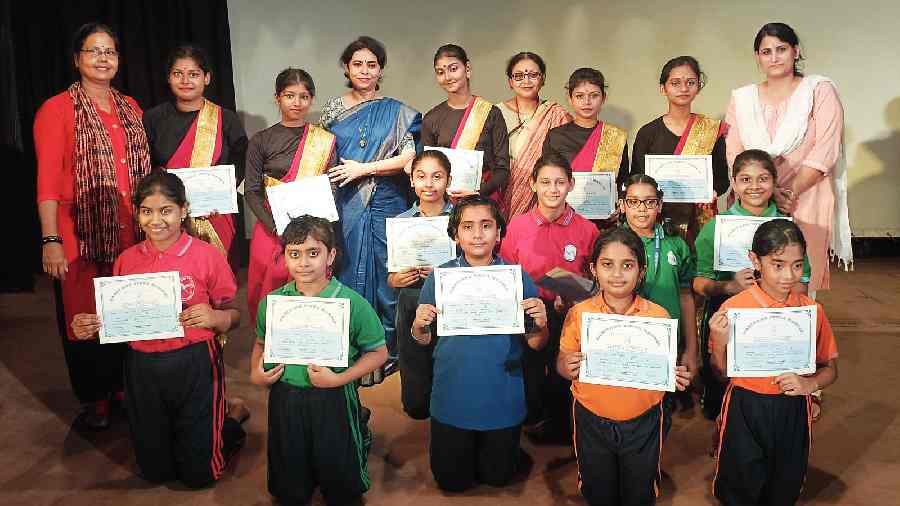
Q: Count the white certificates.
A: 12